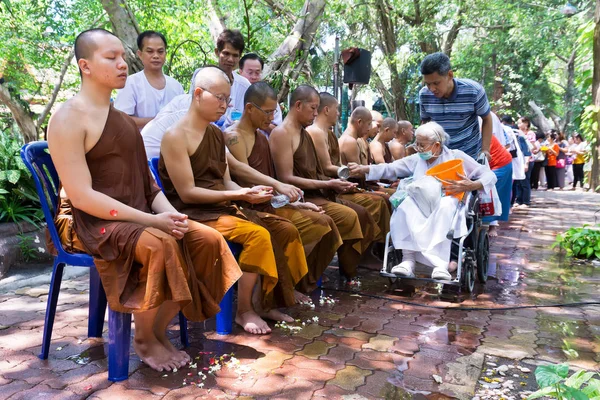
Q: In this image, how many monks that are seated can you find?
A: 9